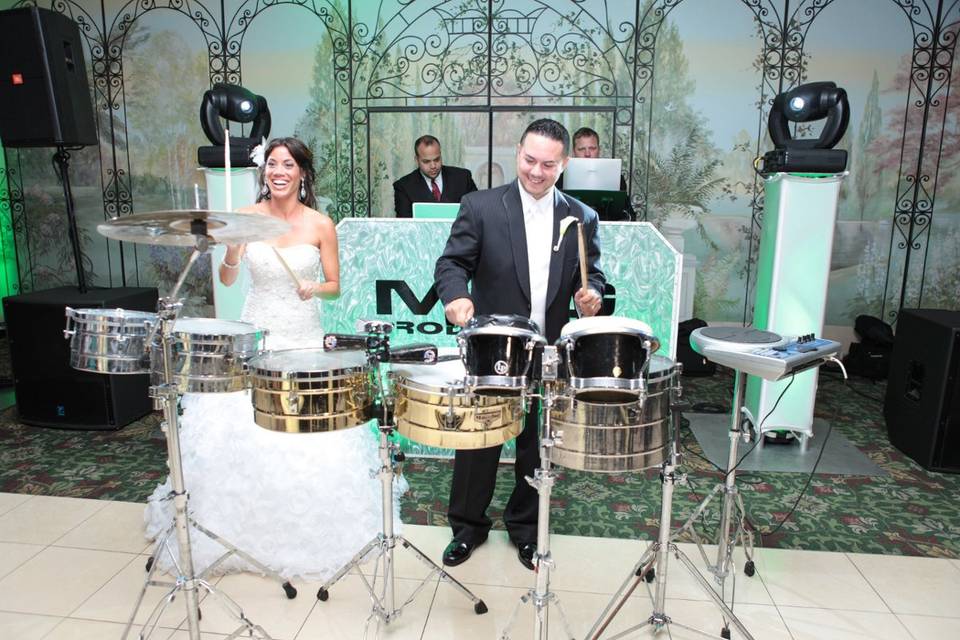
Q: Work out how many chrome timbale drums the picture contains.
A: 3